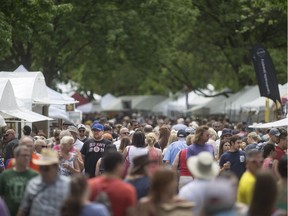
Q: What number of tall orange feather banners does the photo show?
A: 0